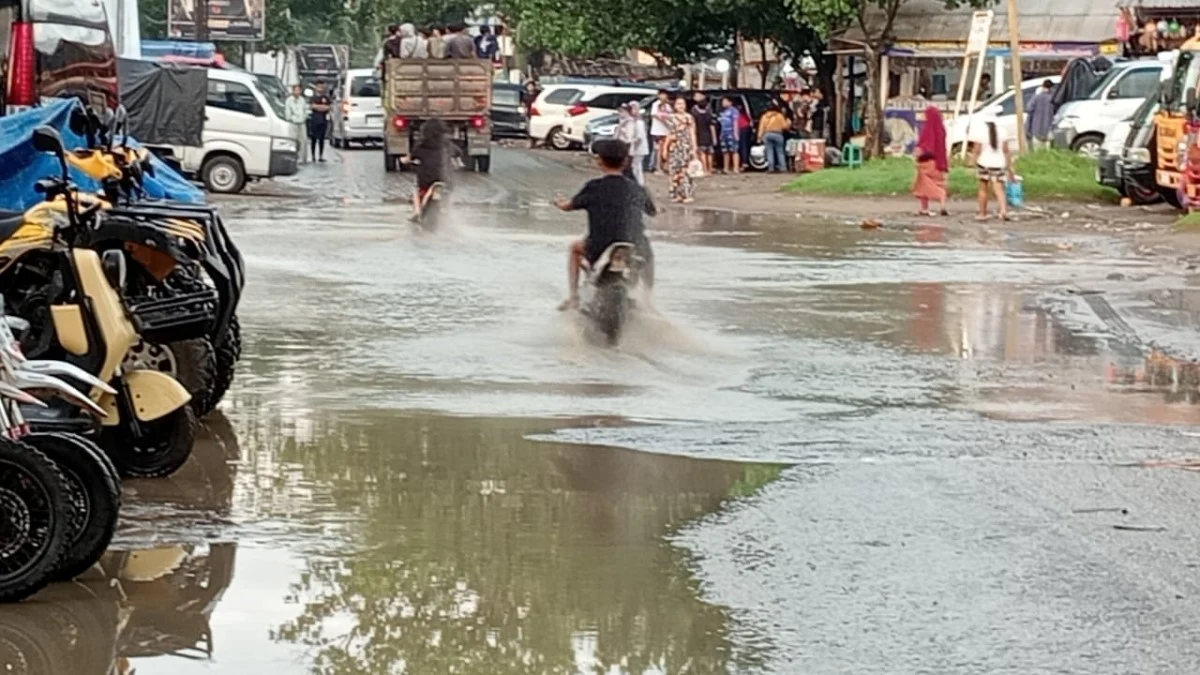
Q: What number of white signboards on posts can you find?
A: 1